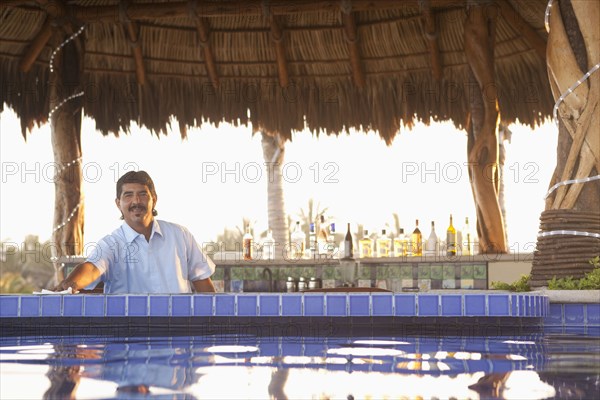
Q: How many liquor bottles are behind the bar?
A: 14